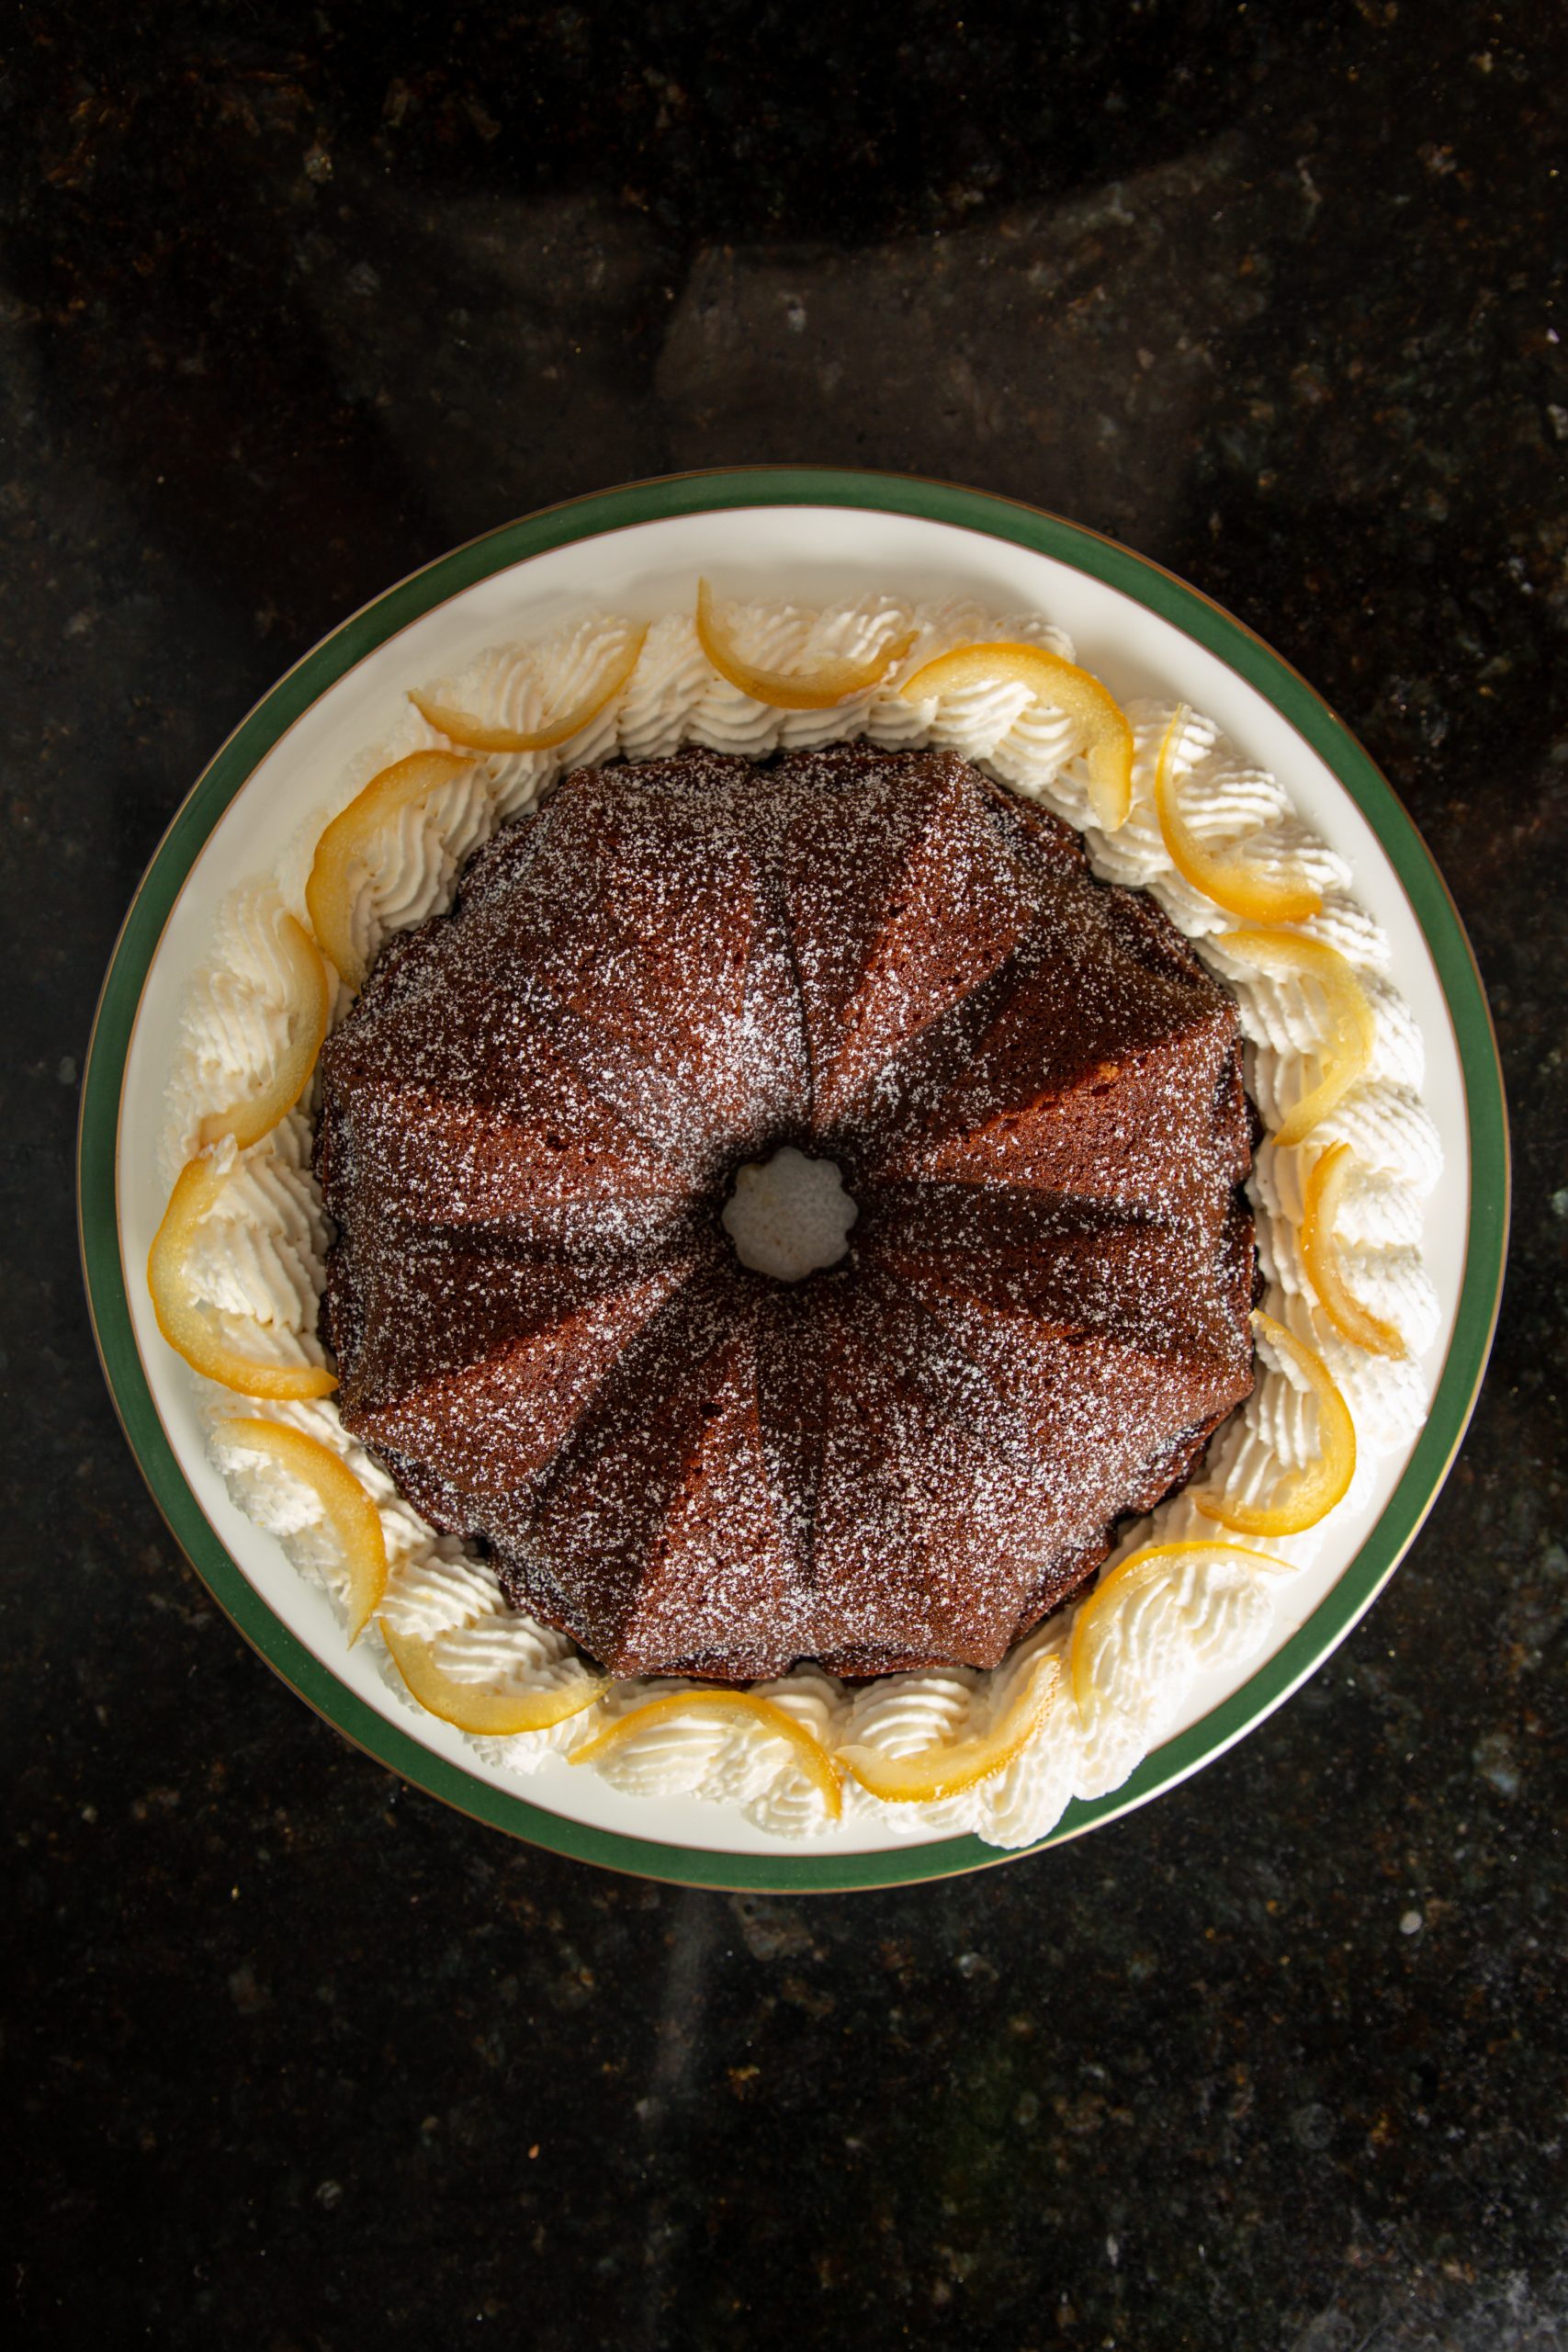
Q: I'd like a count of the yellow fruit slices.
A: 15